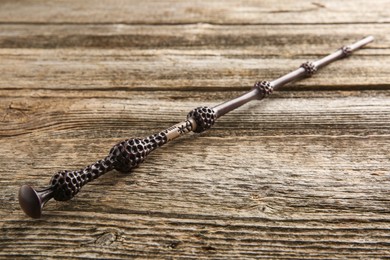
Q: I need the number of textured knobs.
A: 6